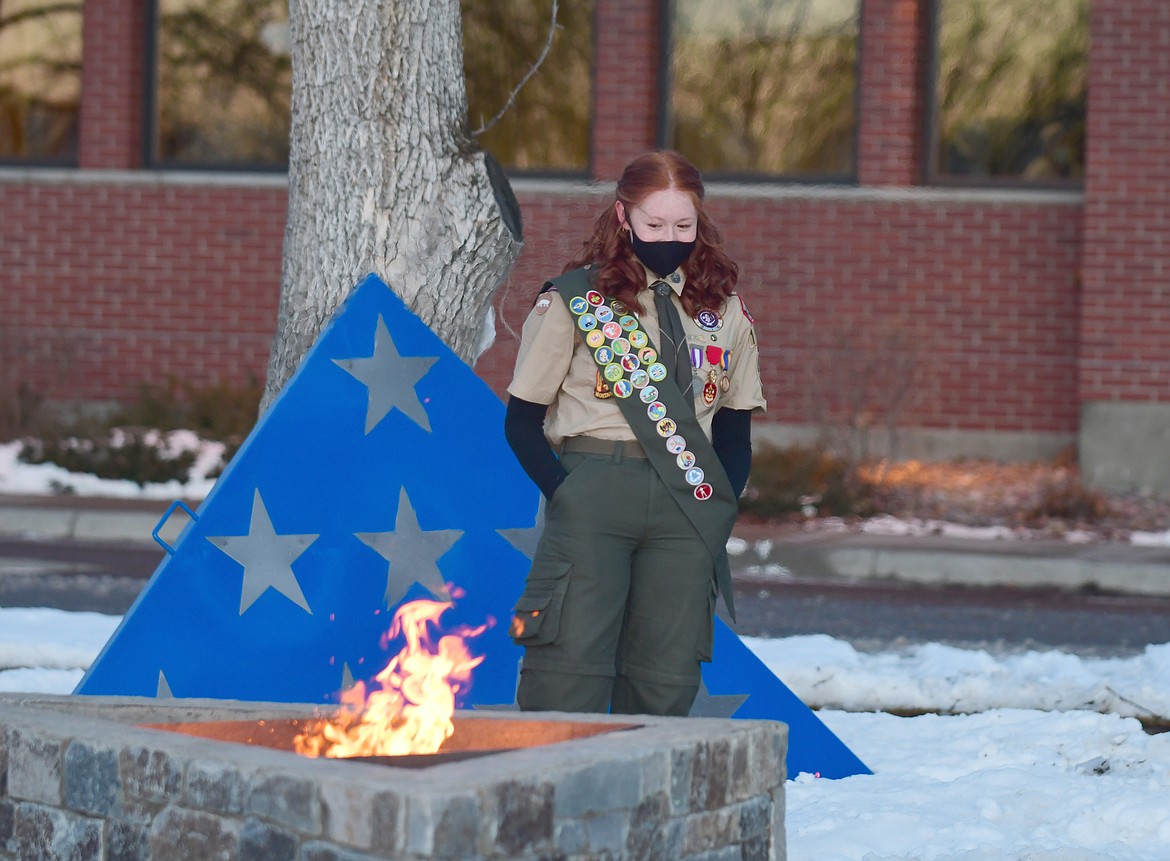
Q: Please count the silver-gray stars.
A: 8